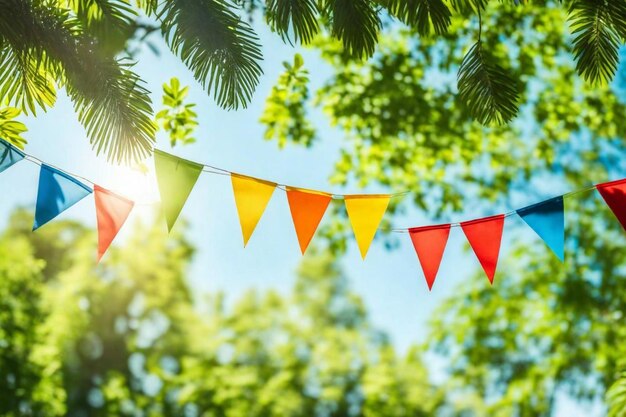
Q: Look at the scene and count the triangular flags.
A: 11